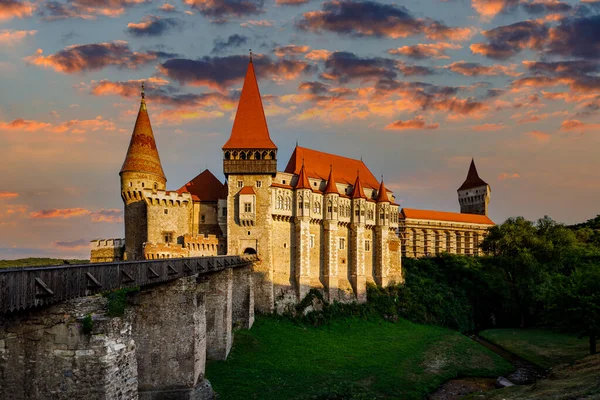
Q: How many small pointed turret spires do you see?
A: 4